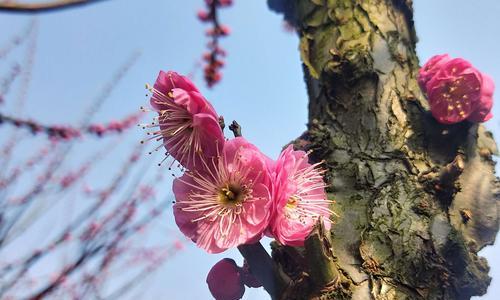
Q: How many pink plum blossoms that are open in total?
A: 4